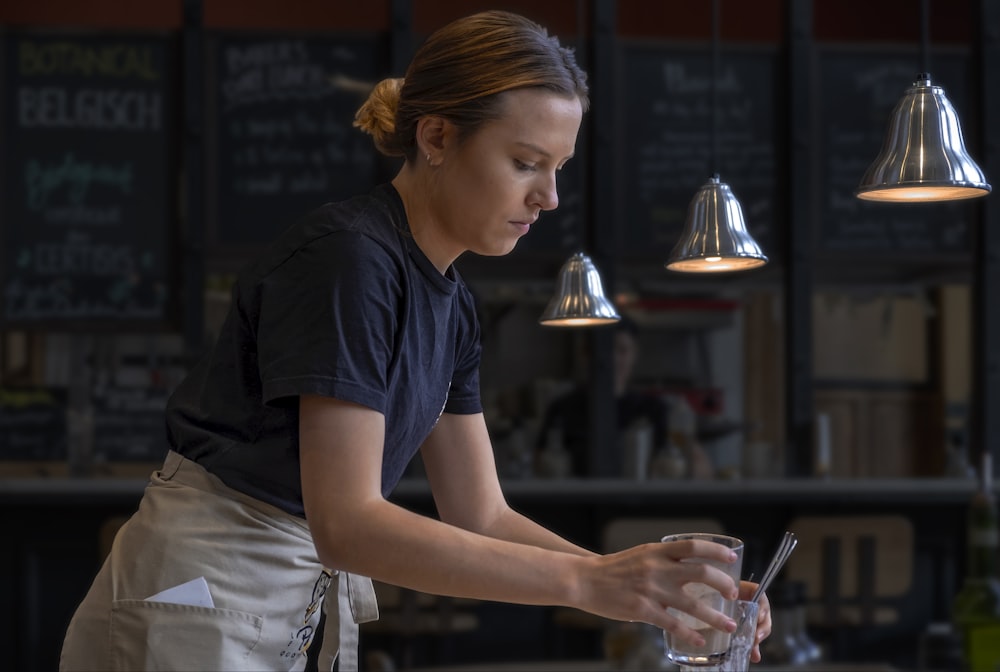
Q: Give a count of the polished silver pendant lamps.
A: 3